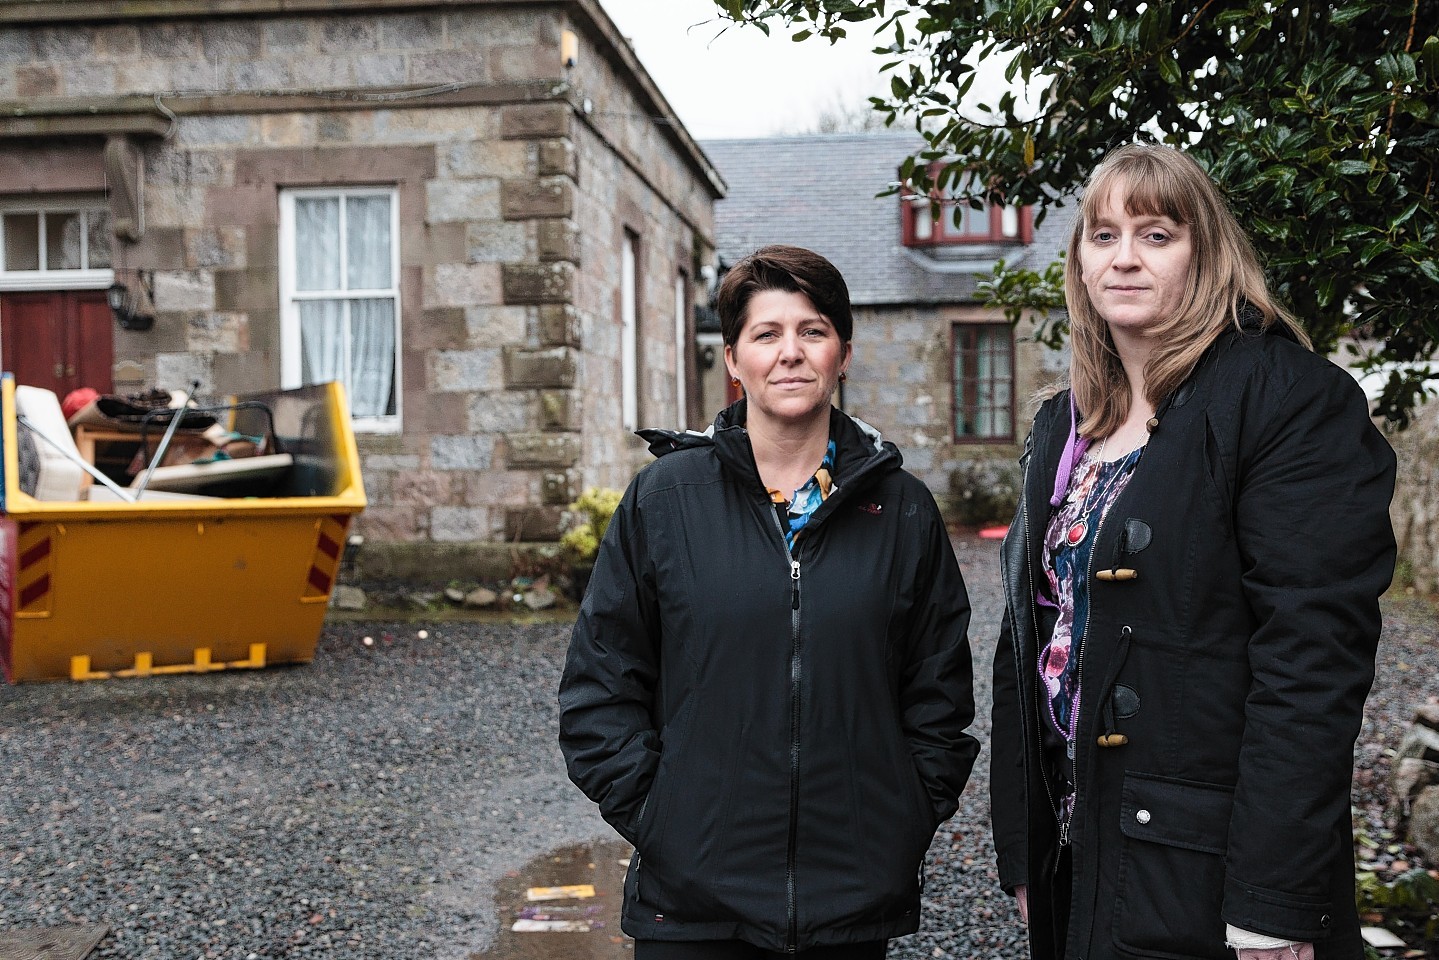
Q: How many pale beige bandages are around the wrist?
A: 1